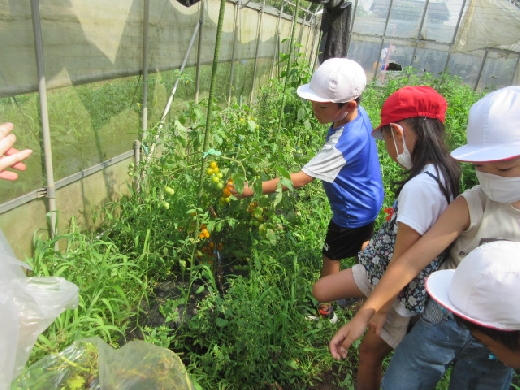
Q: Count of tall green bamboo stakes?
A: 2